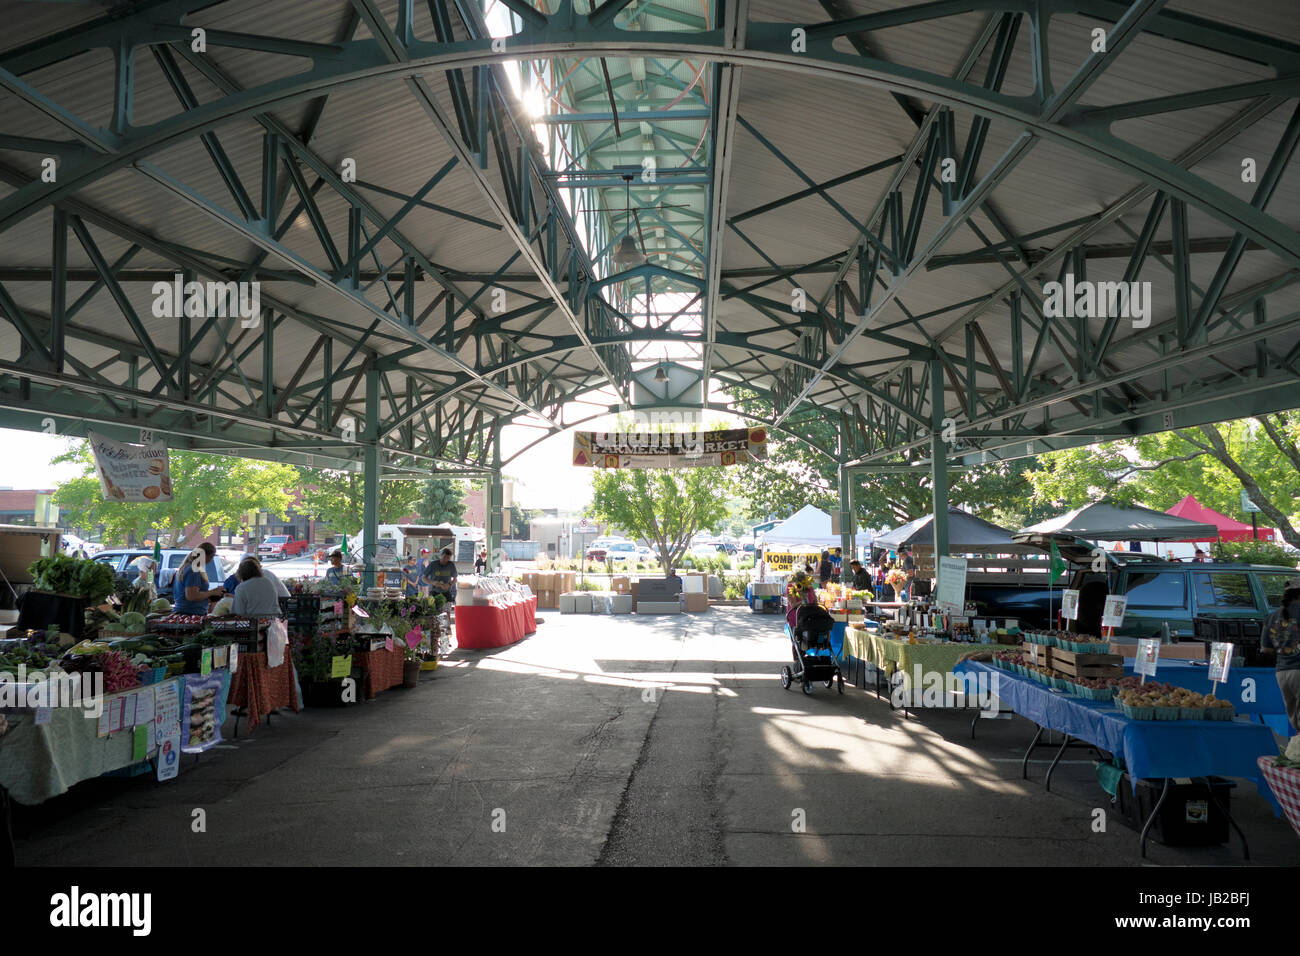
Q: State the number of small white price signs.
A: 4